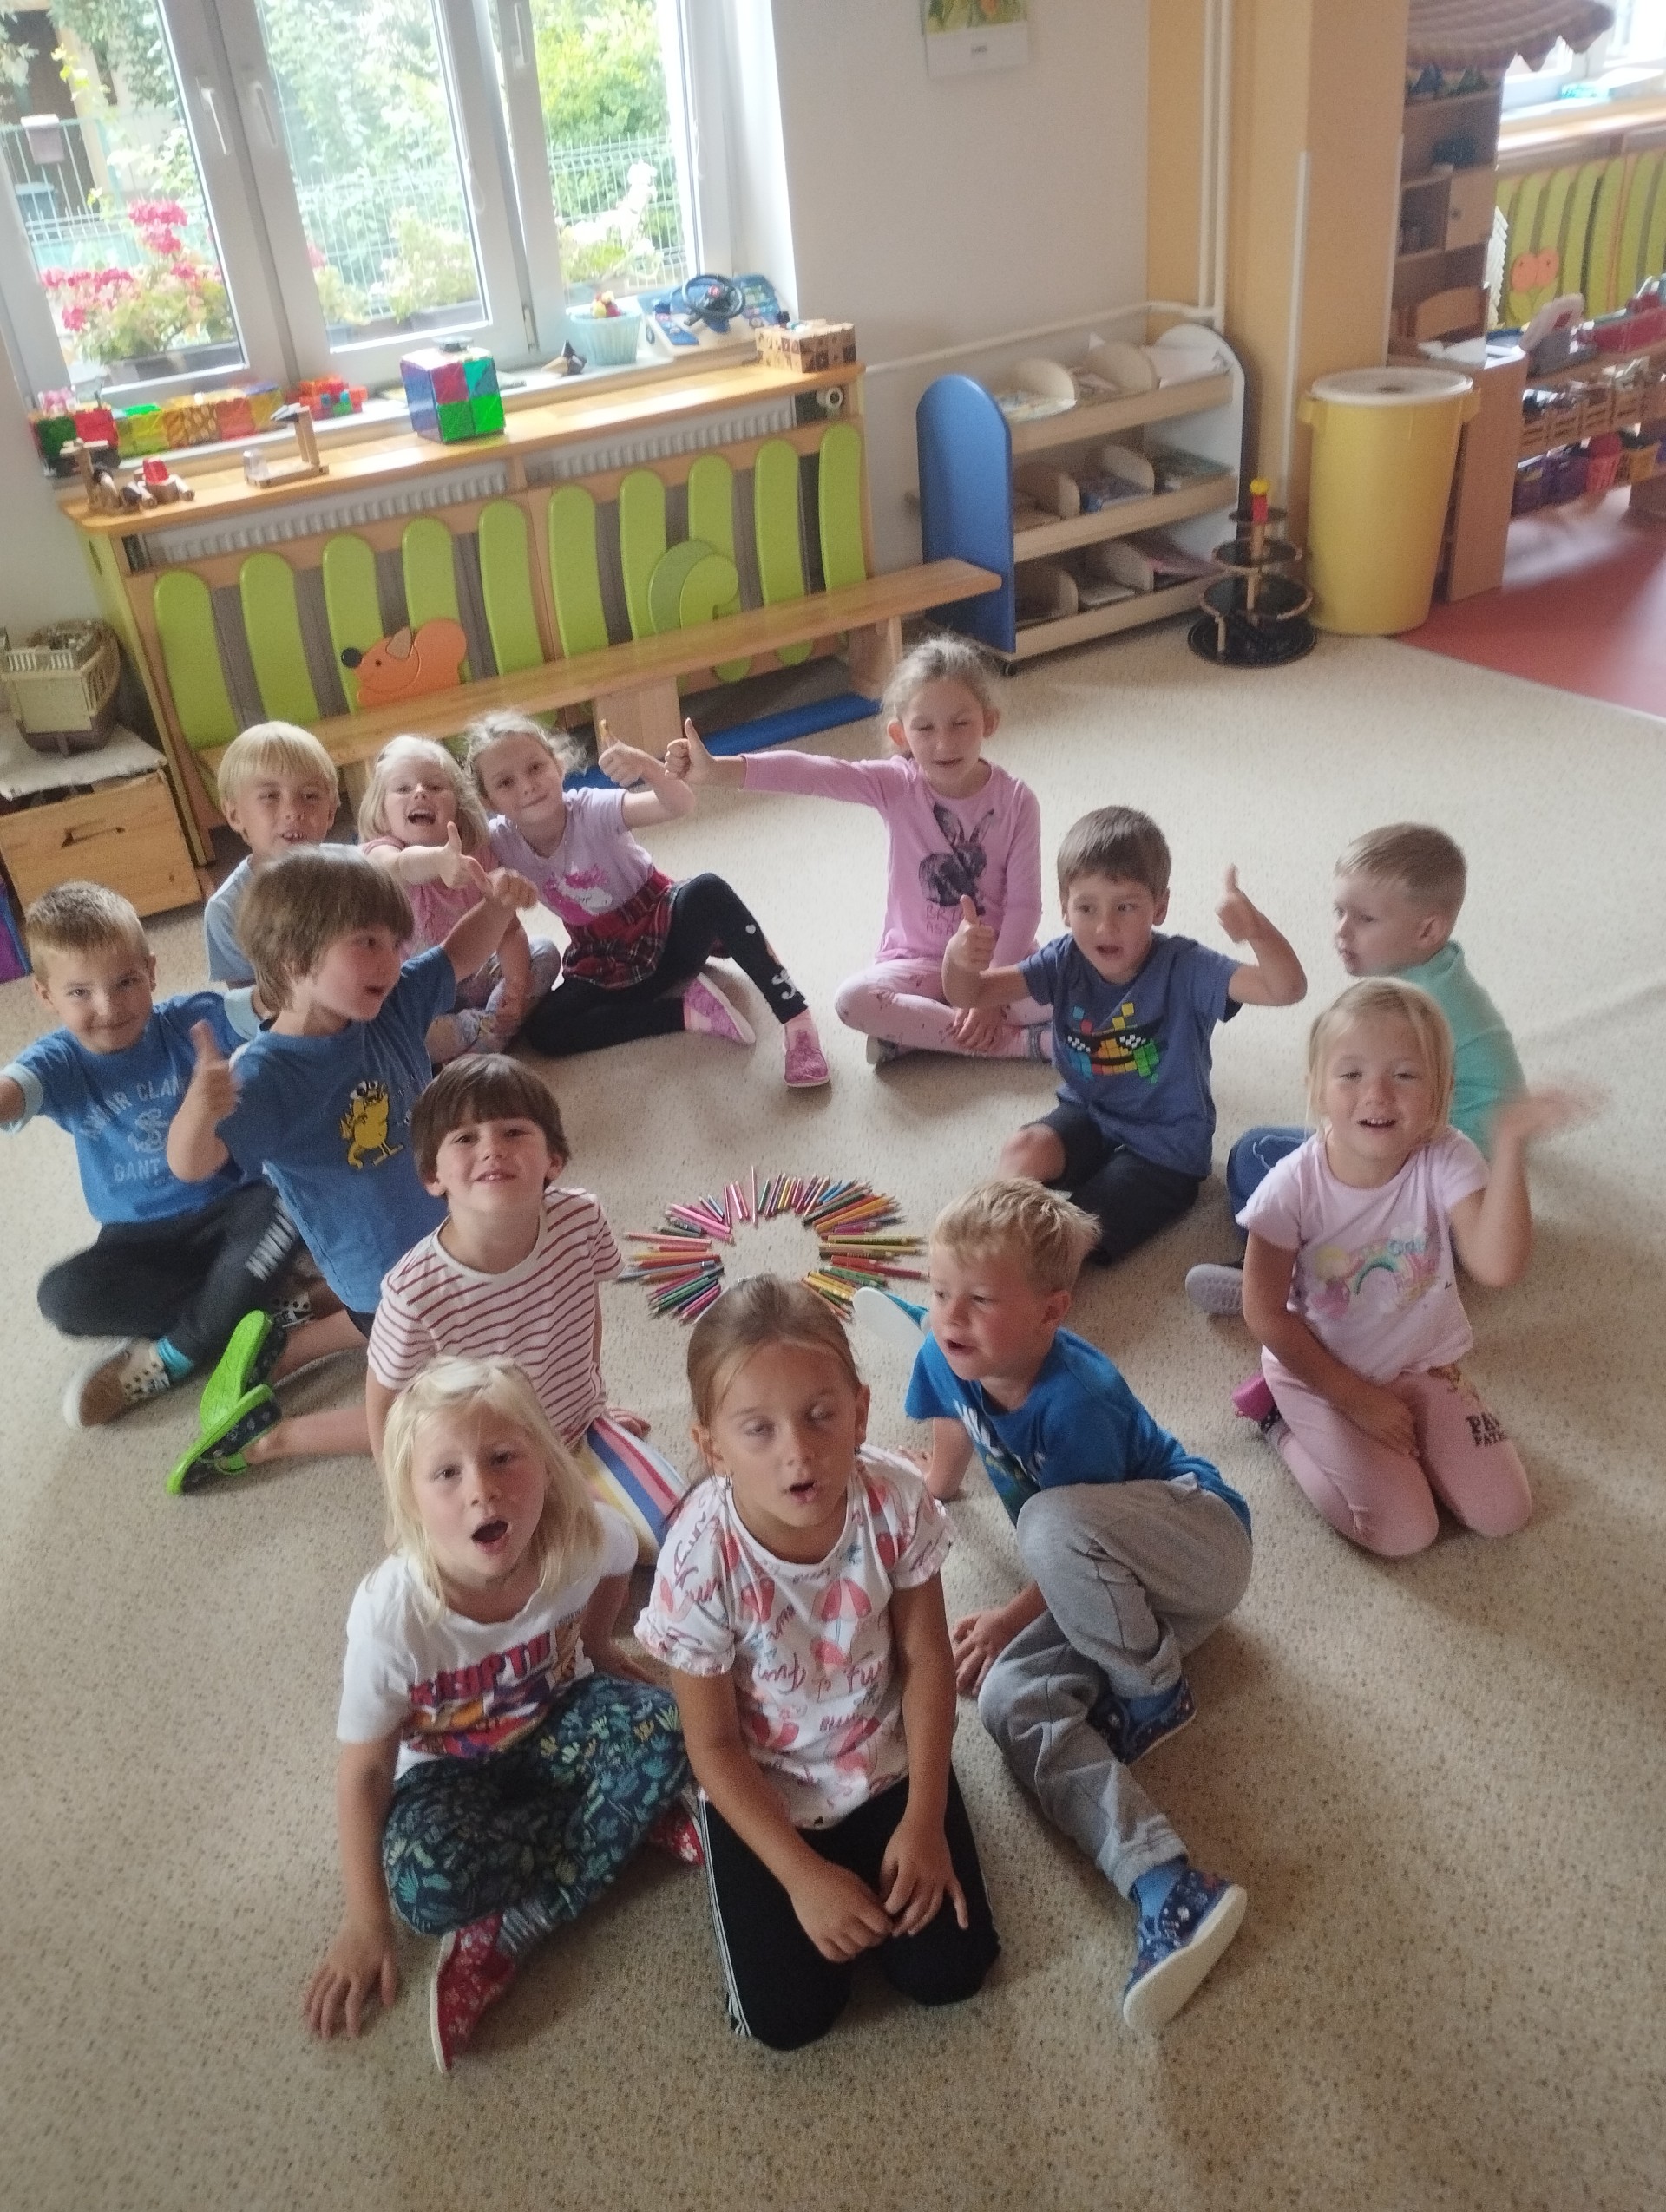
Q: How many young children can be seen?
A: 13